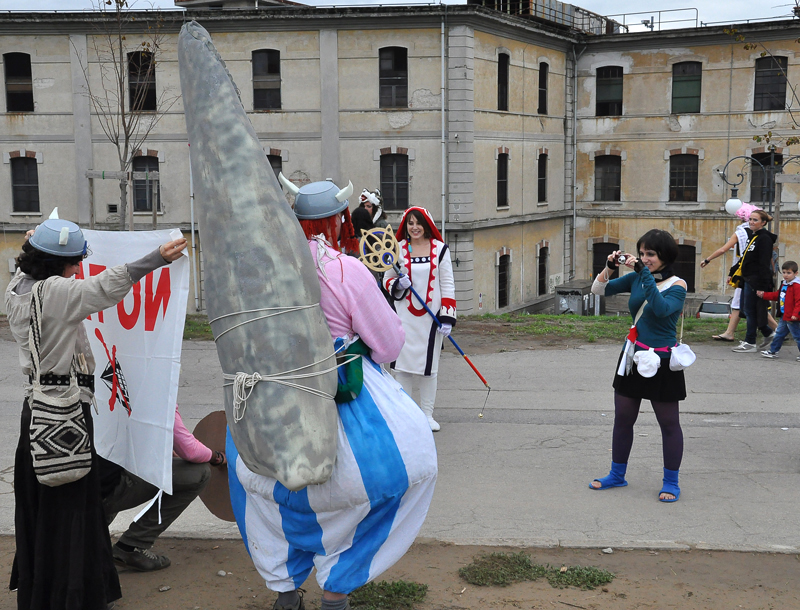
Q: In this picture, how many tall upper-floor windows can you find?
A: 9